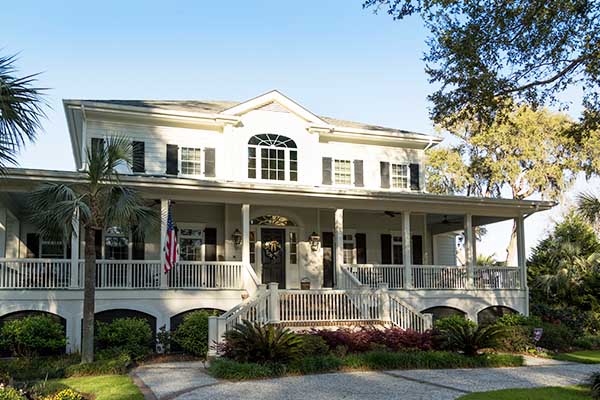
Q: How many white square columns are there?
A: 7